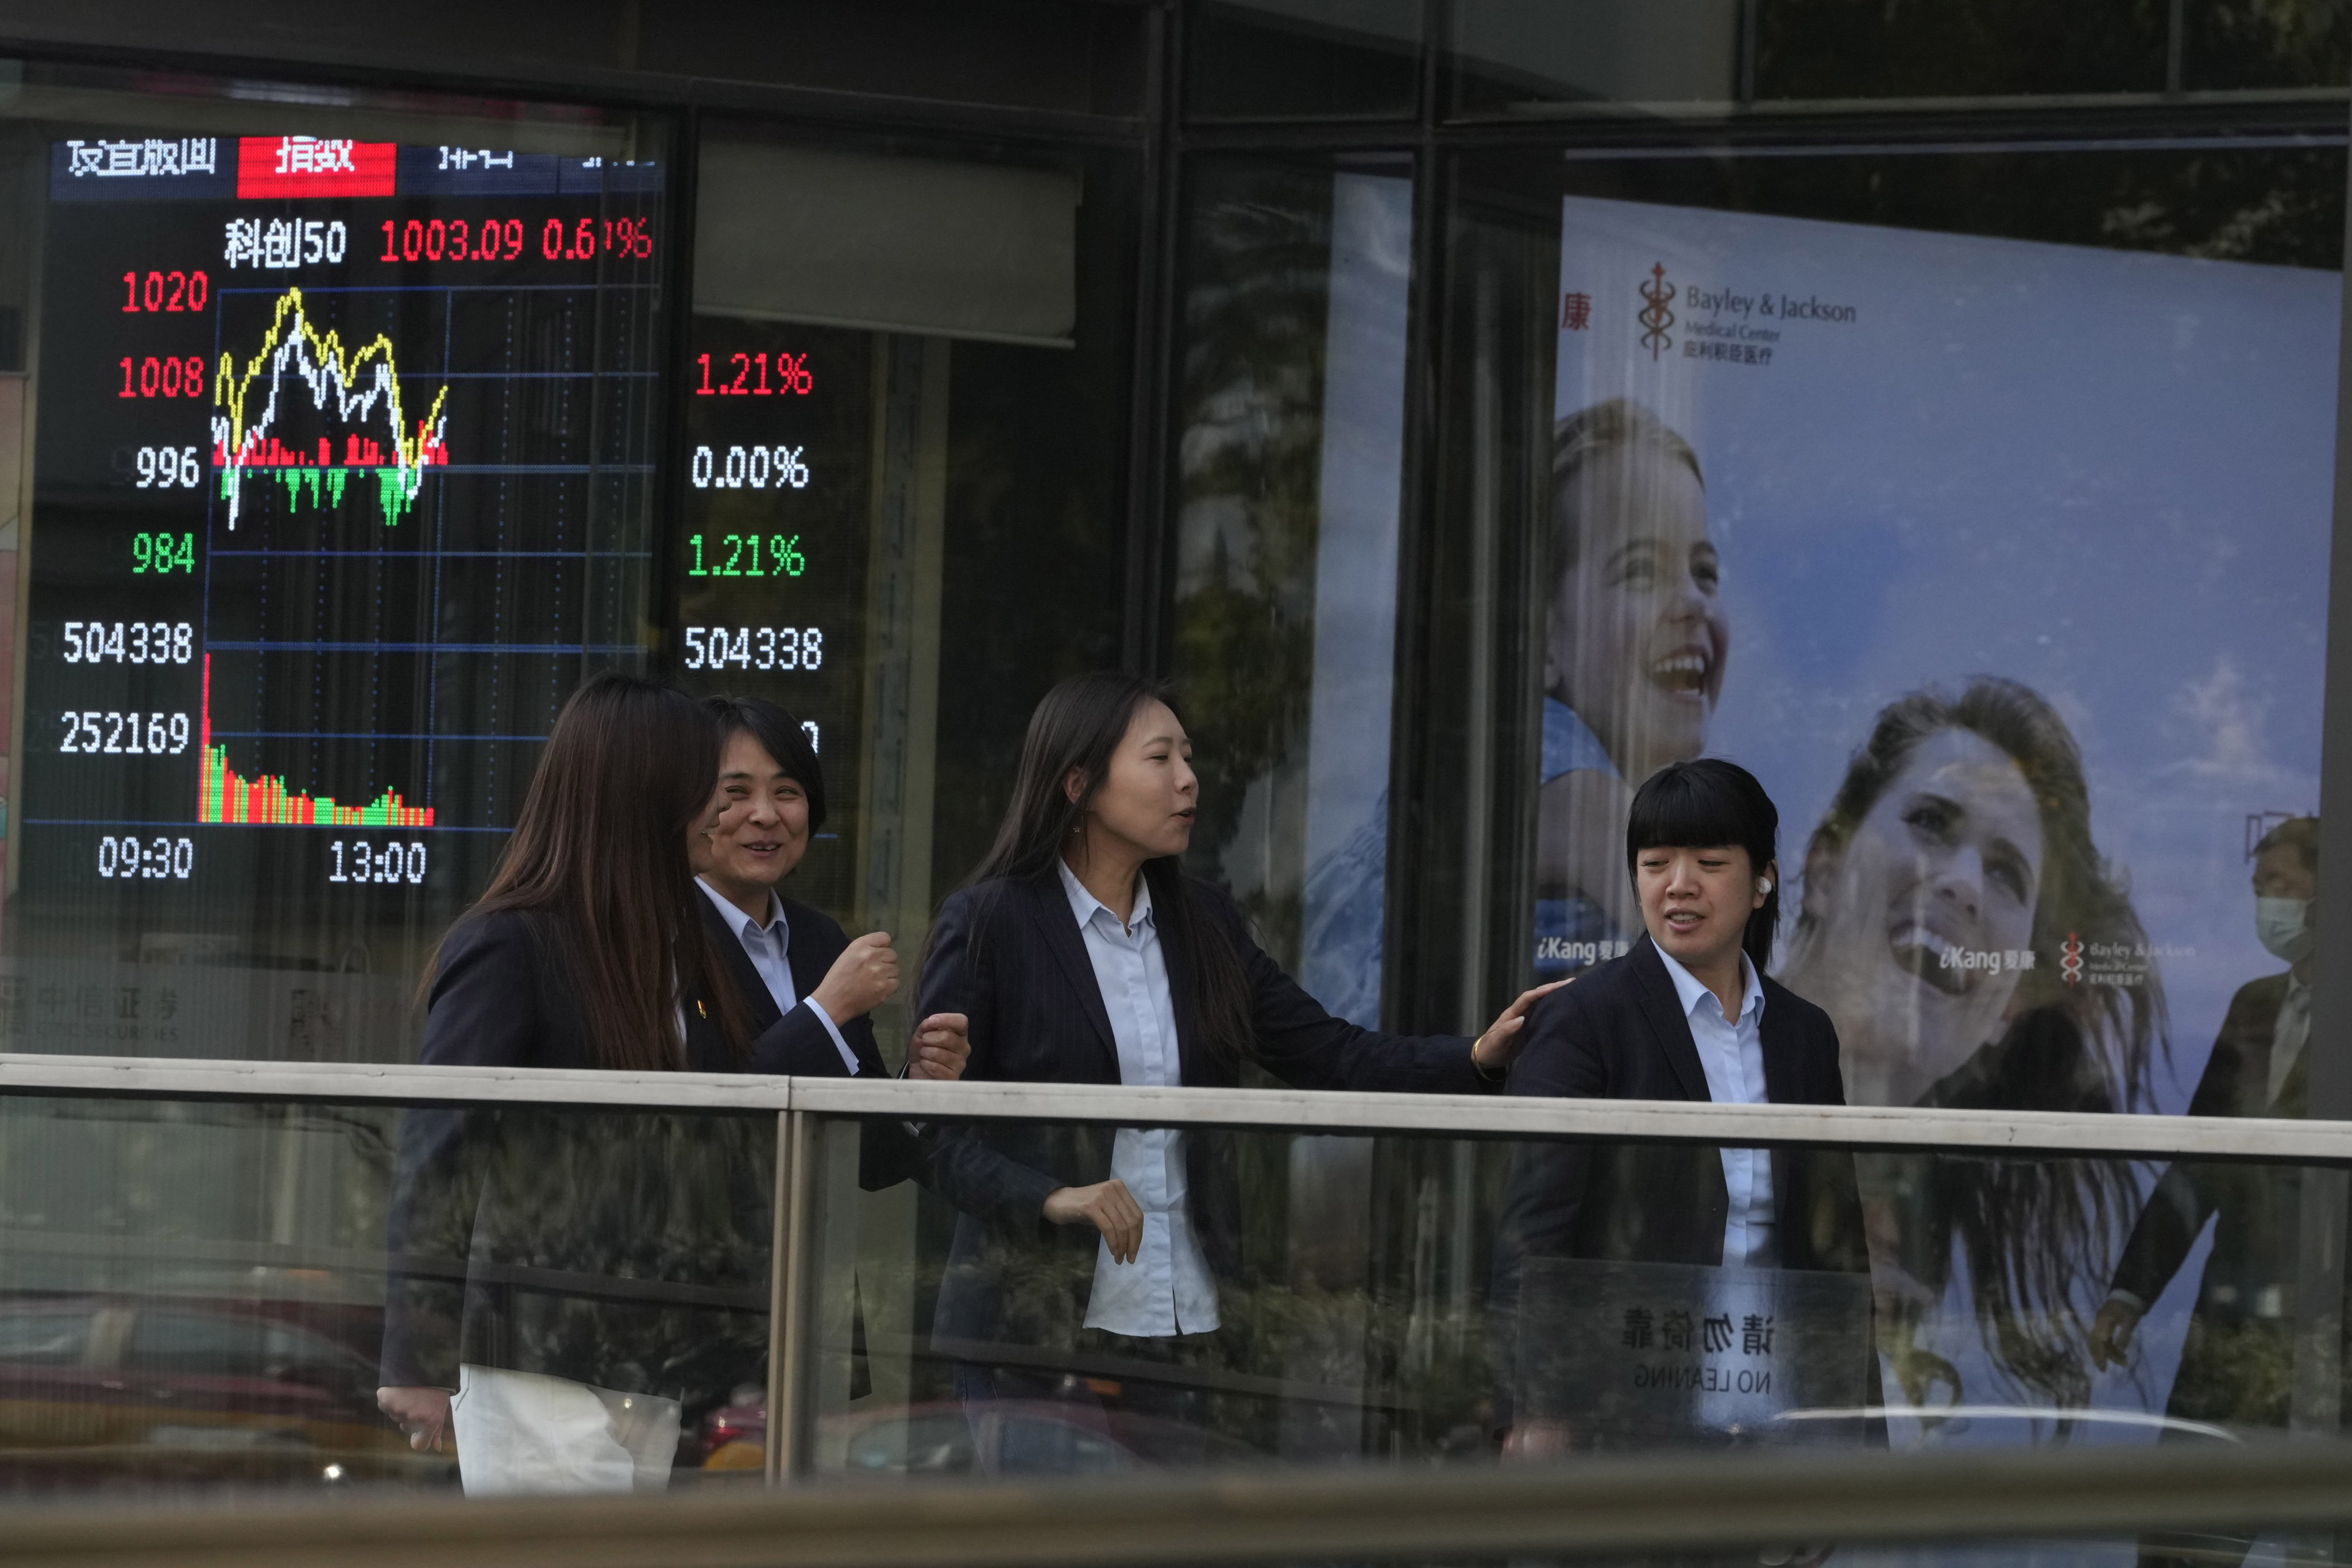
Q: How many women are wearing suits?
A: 4